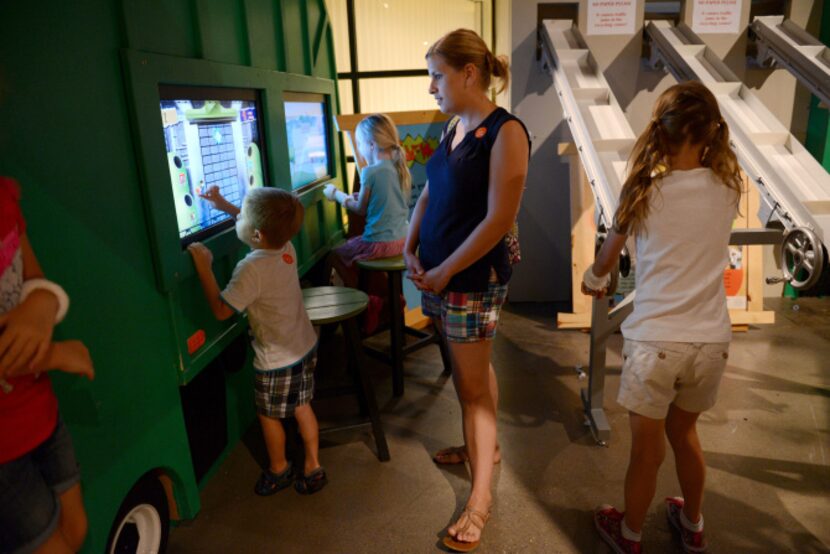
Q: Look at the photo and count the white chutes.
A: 3